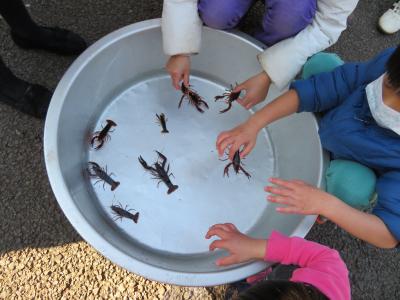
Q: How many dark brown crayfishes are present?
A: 8